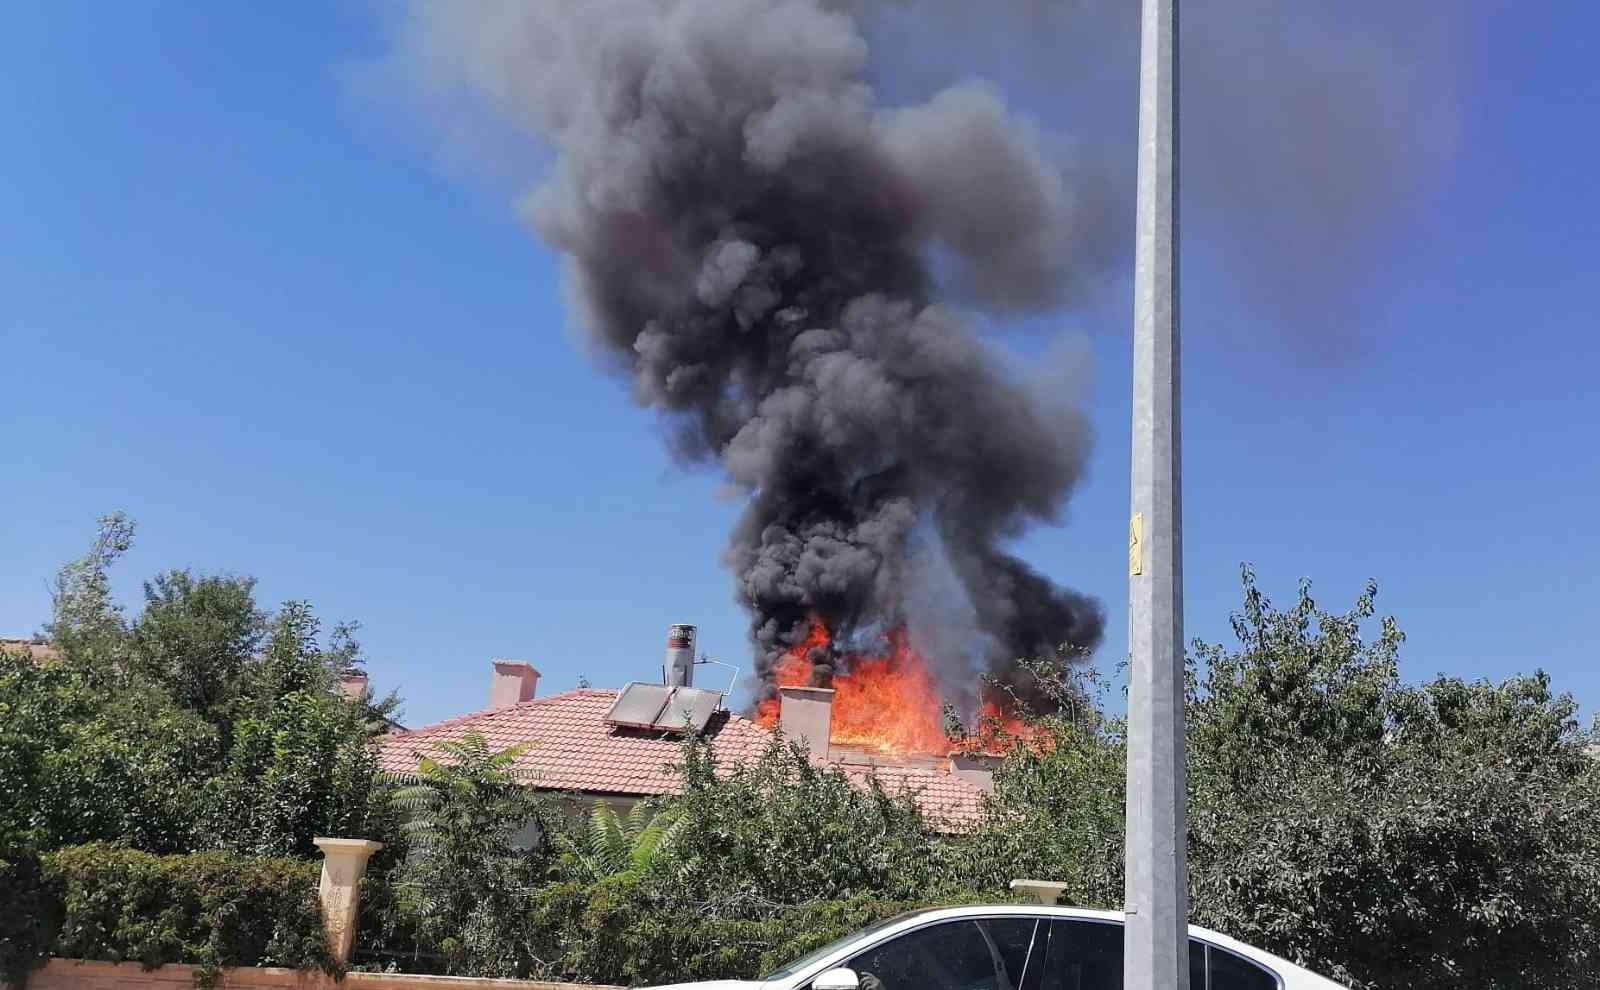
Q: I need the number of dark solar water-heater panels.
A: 2